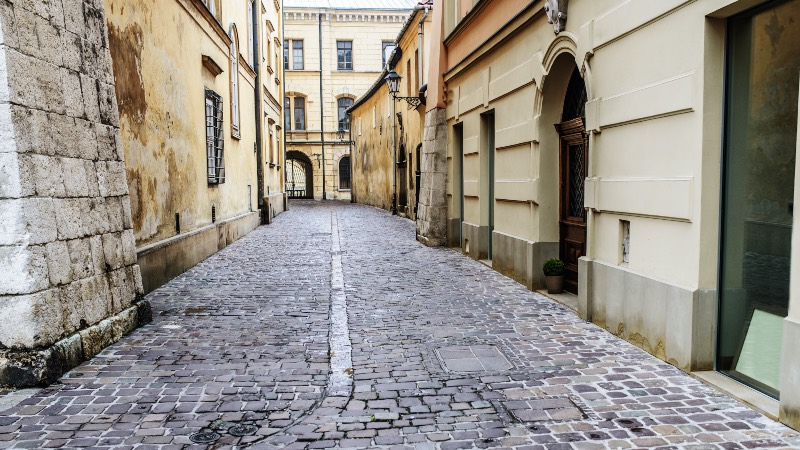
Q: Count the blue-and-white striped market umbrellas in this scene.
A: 0